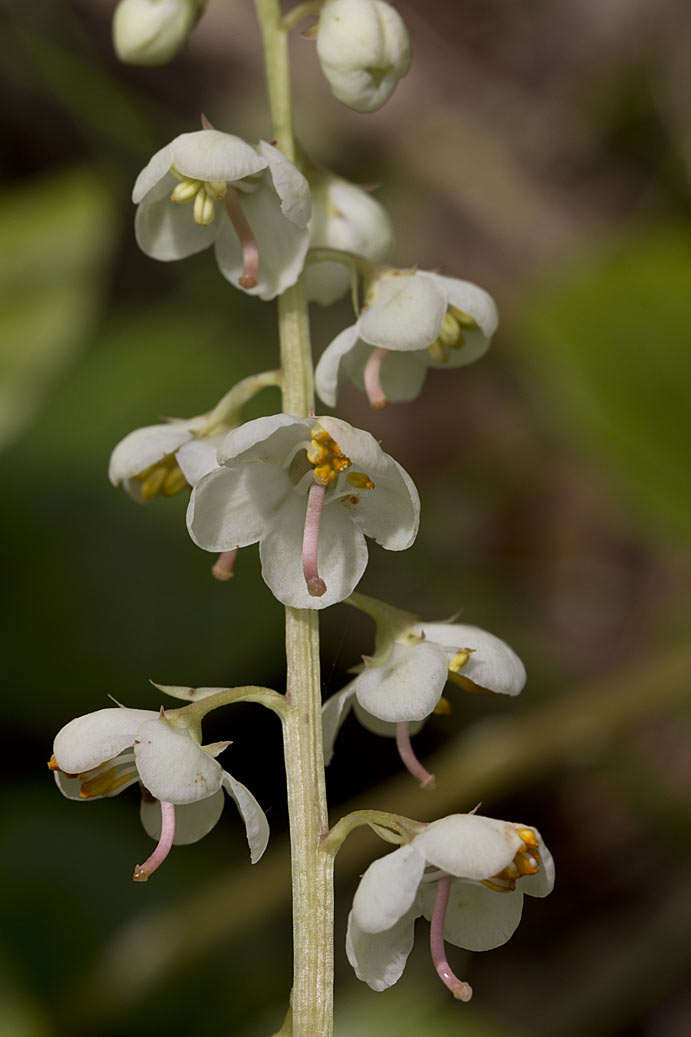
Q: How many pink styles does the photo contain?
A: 7